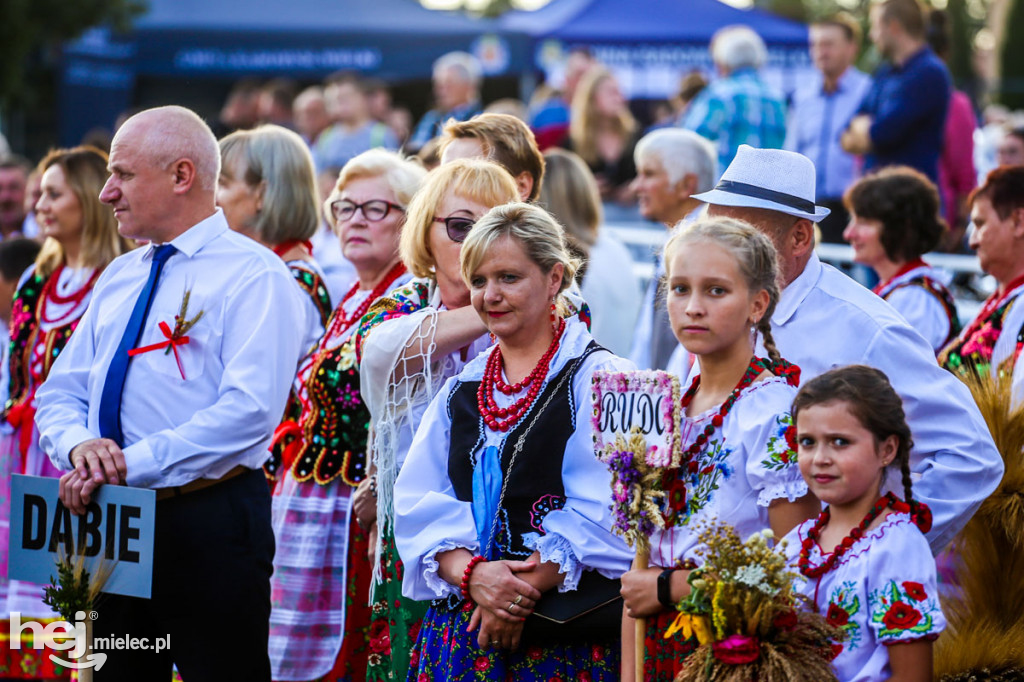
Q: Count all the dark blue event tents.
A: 2